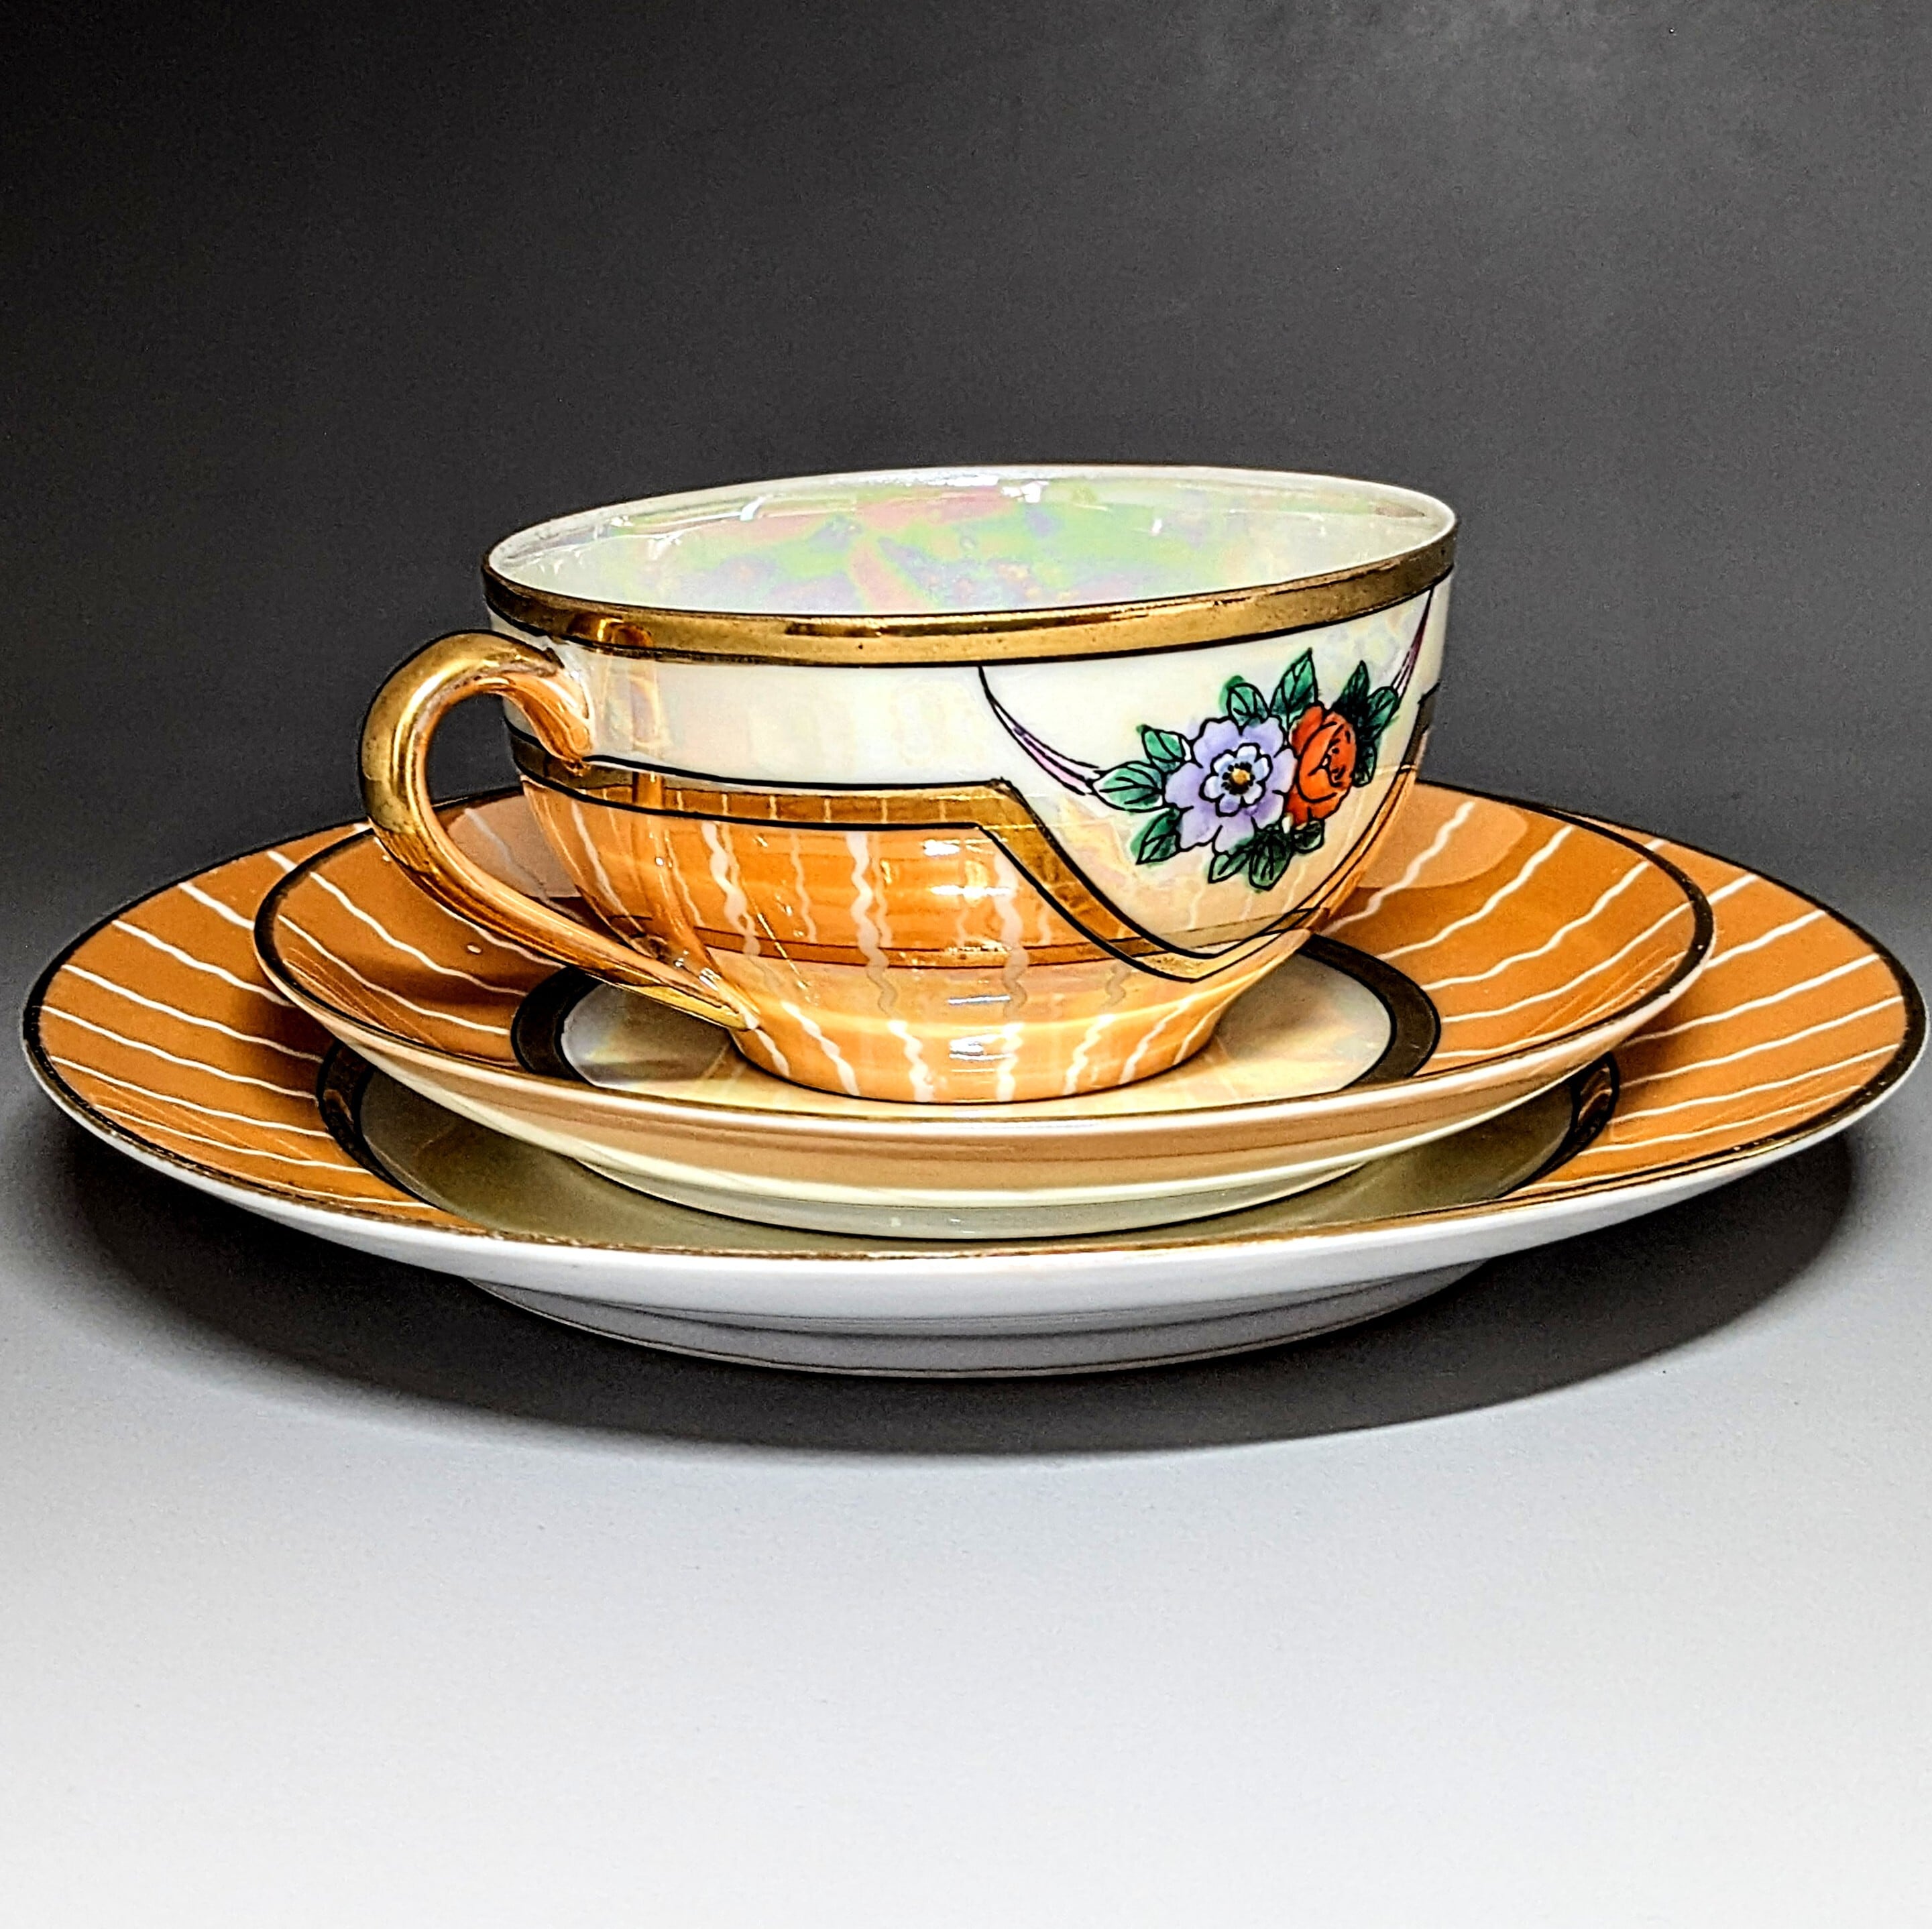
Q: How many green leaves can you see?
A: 11